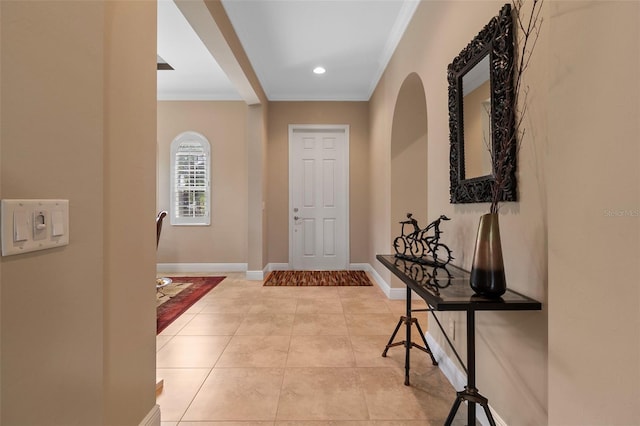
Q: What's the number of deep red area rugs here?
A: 1